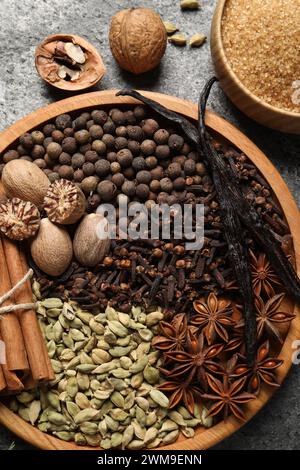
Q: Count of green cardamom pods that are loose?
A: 4